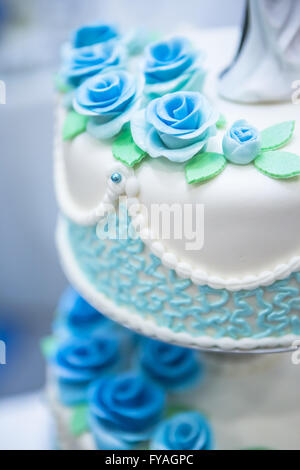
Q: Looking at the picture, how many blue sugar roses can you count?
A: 11